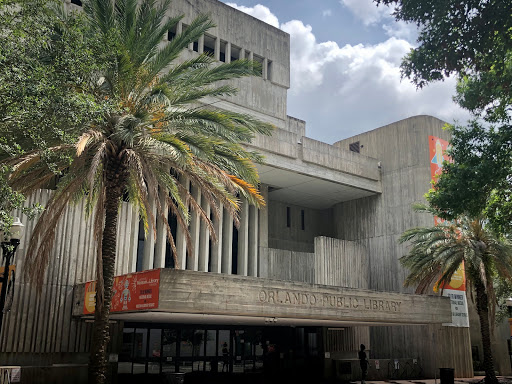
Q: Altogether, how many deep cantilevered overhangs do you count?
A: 2